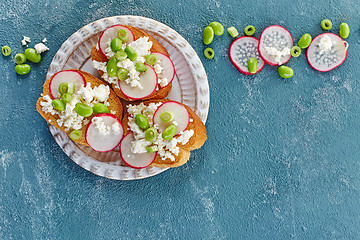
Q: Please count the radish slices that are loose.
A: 3